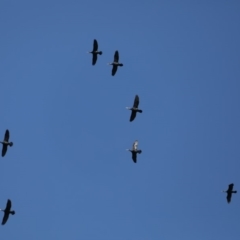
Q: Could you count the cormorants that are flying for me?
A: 7